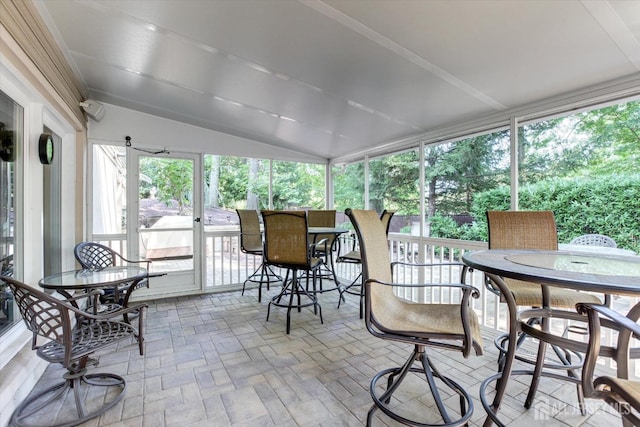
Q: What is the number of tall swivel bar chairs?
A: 7